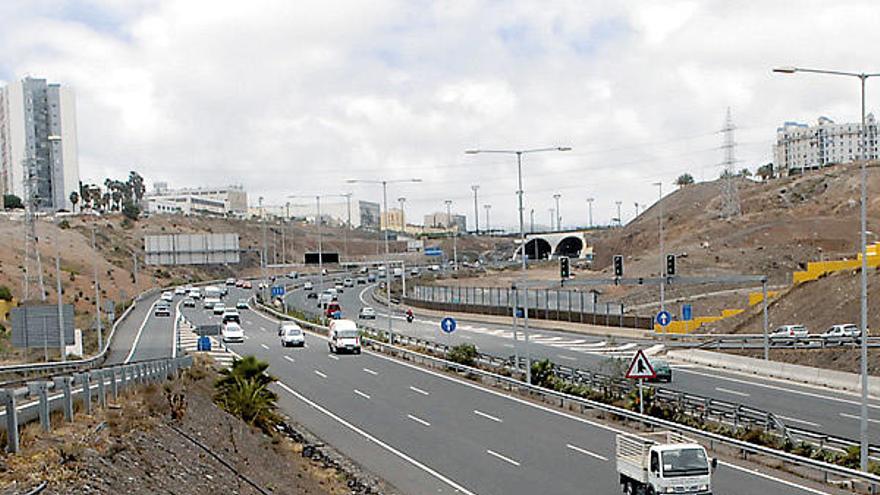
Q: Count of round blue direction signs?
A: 2